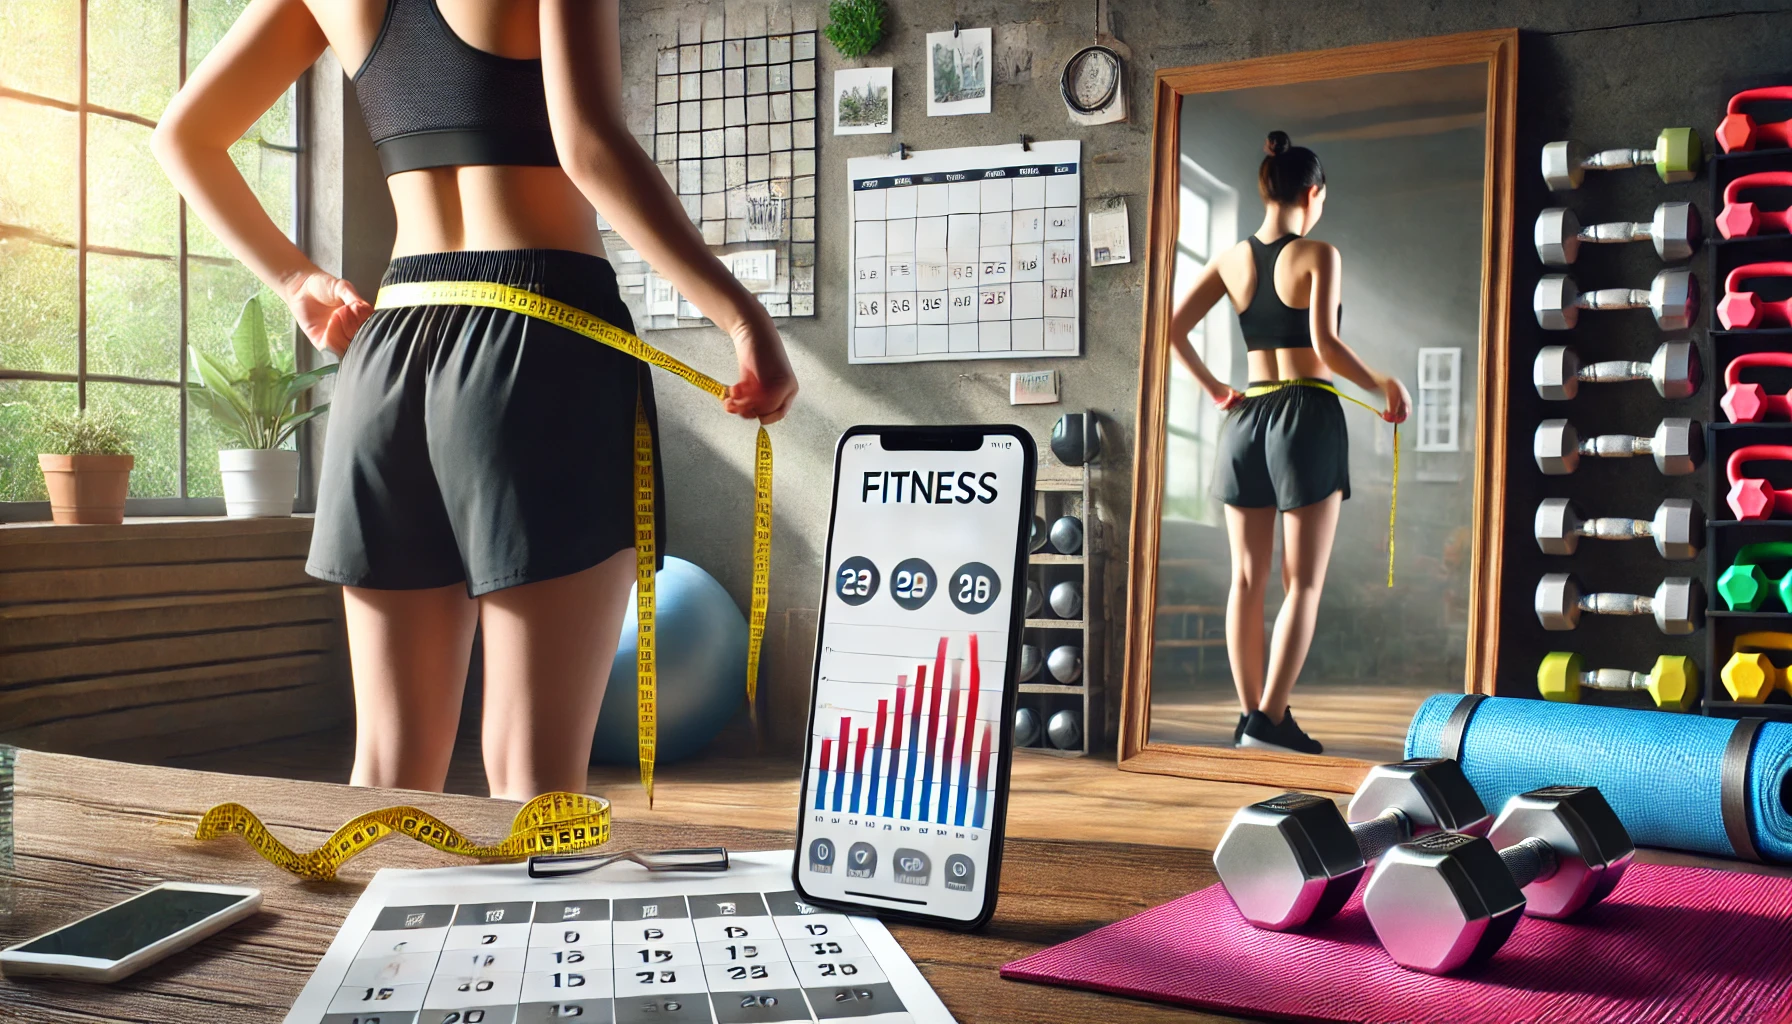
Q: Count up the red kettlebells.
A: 5